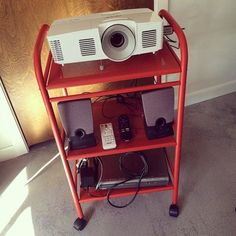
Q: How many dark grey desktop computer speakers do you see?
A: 2